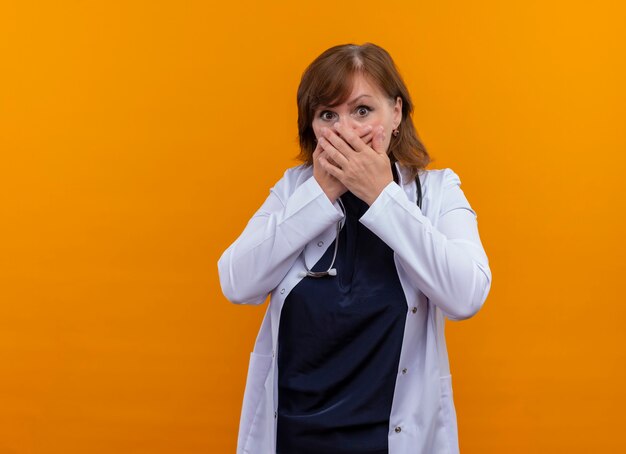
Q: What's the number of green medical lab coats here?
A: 0